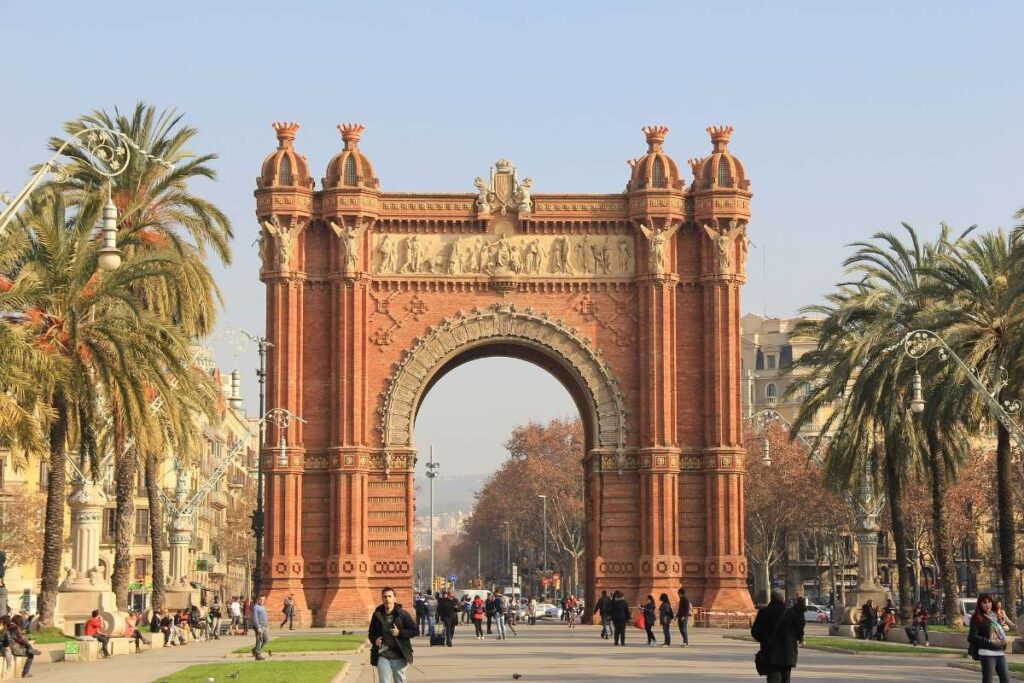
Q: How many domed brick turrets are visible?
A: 4